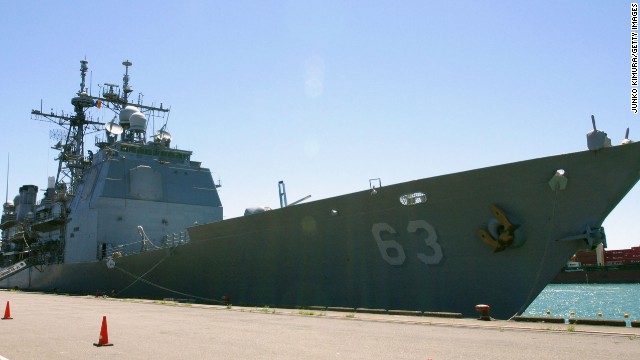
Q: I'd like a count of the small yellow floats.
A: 4